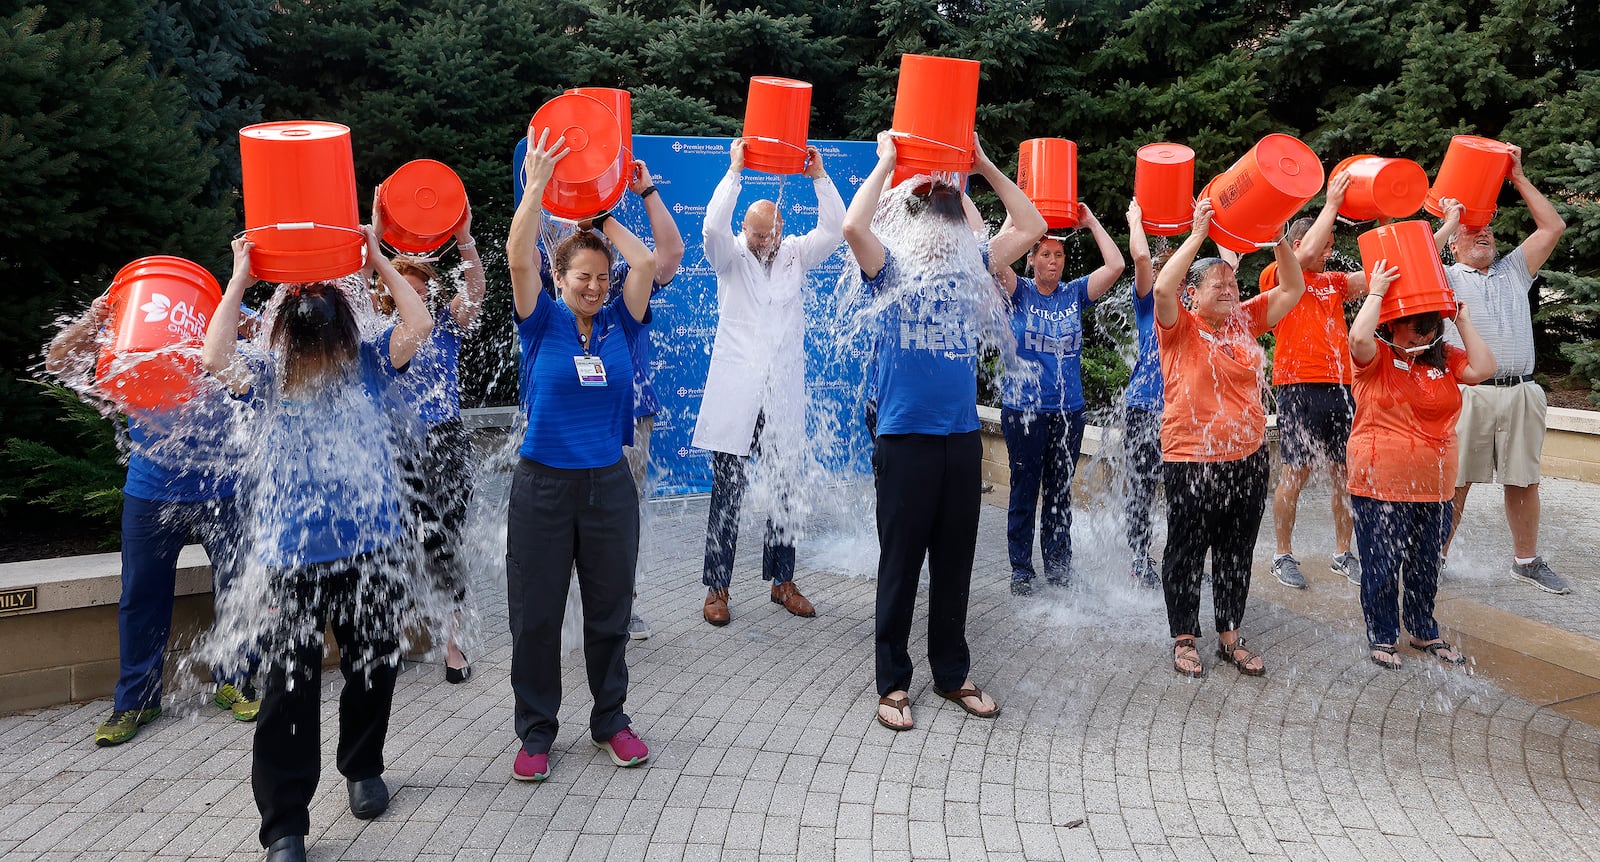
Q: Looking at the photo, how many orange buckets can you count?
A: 14